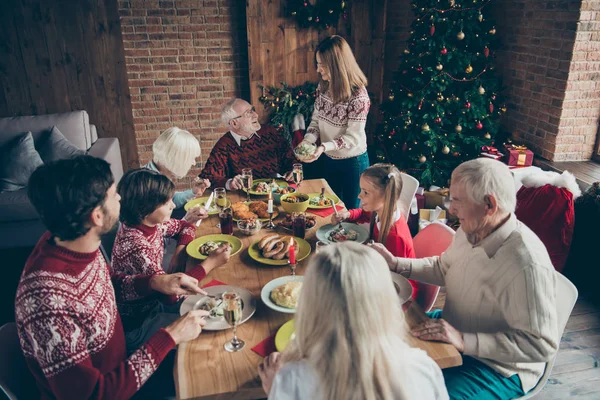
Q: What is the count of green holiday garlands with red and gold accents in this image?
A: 2